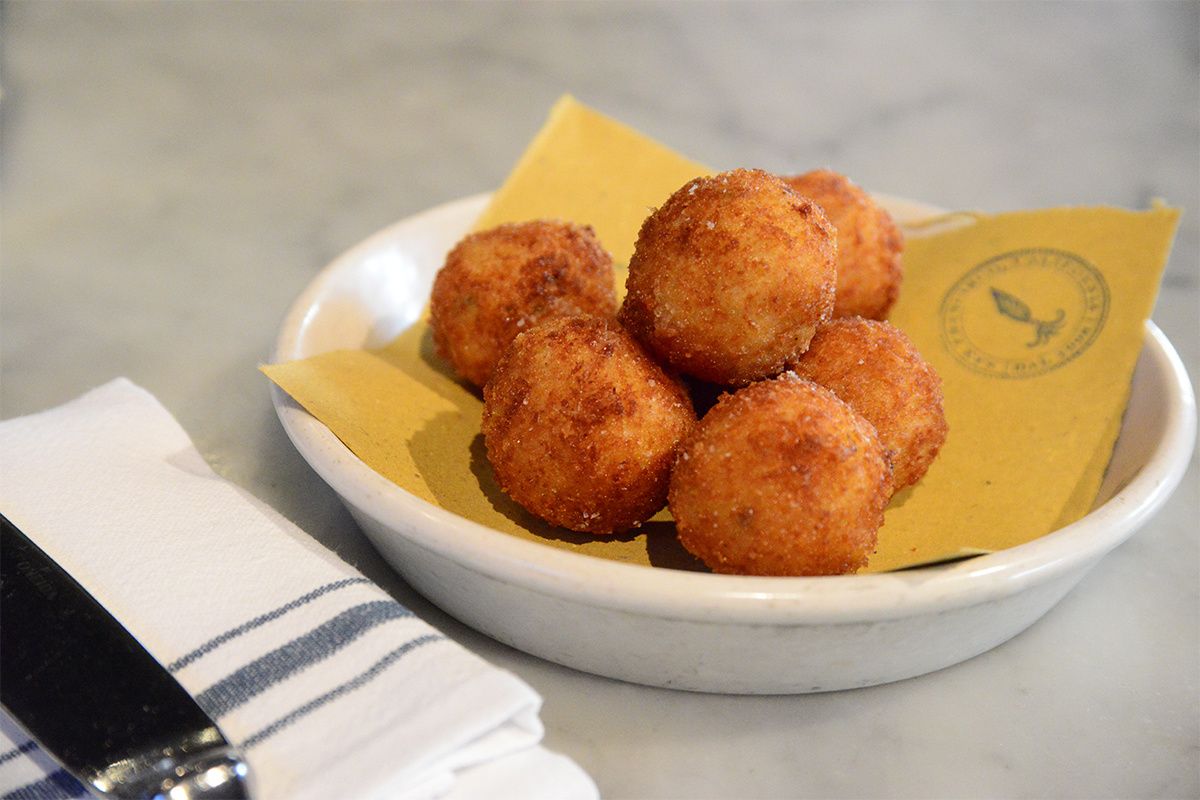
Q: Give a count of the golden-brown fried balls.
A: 6